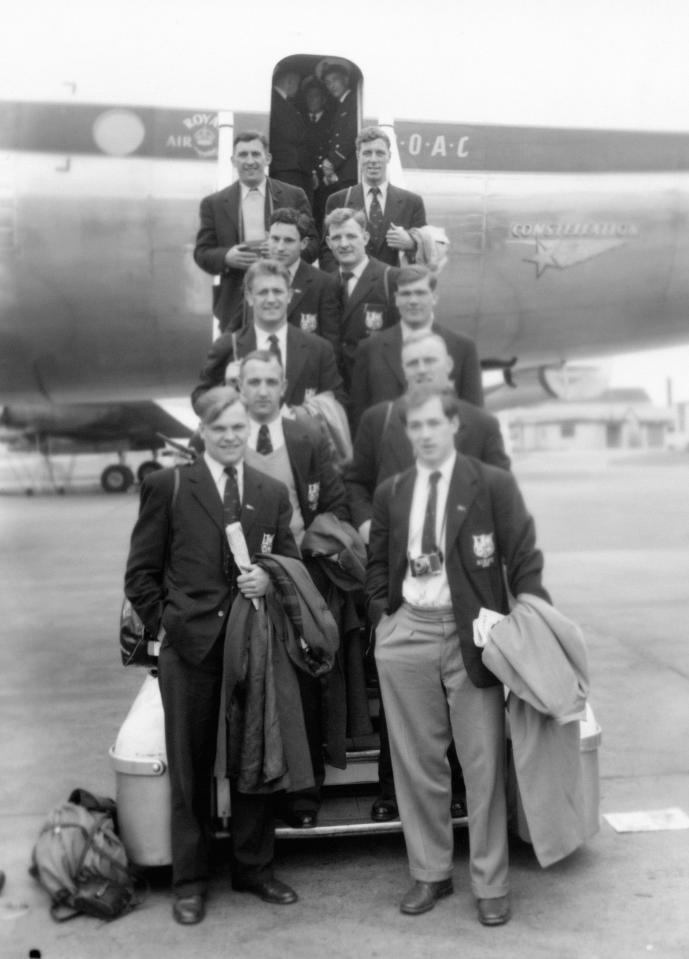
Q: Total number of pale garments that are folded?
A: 3